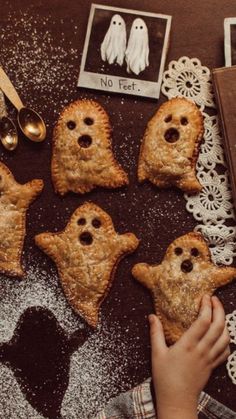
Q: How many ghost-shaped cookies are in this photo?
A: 5